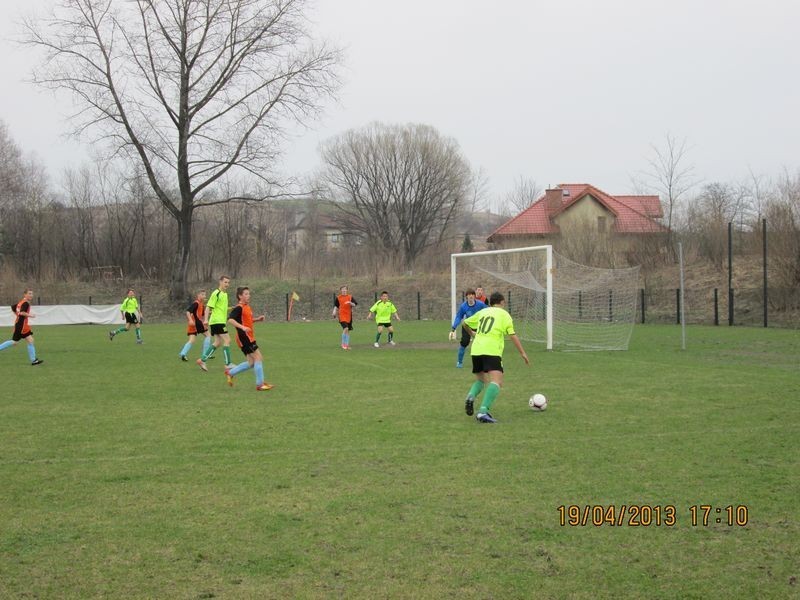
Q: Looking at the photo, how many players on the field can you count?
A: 10